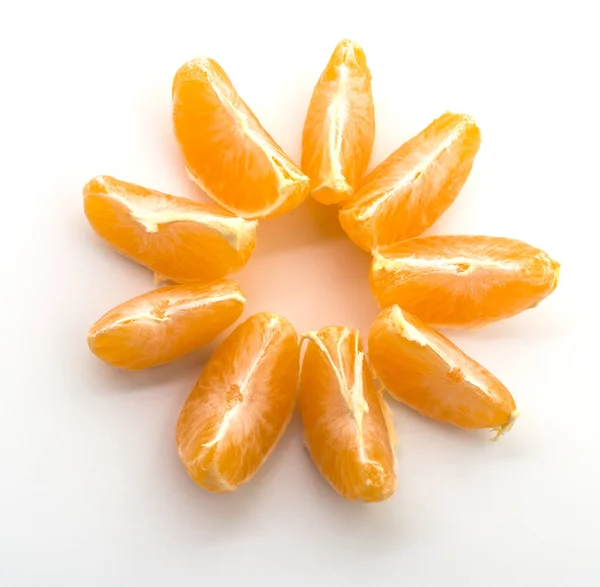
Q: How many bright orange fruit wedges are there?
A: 9